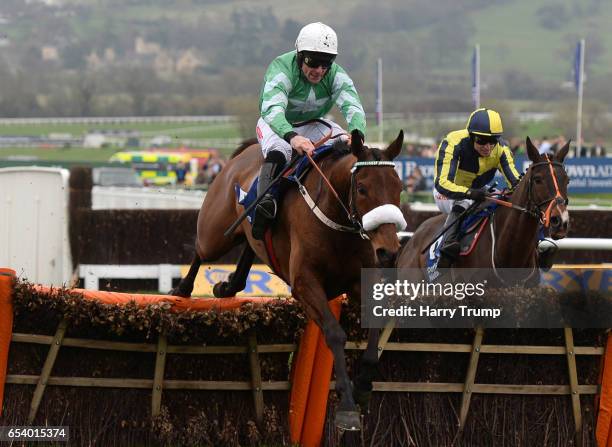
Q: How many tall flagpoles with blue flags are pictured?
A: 3